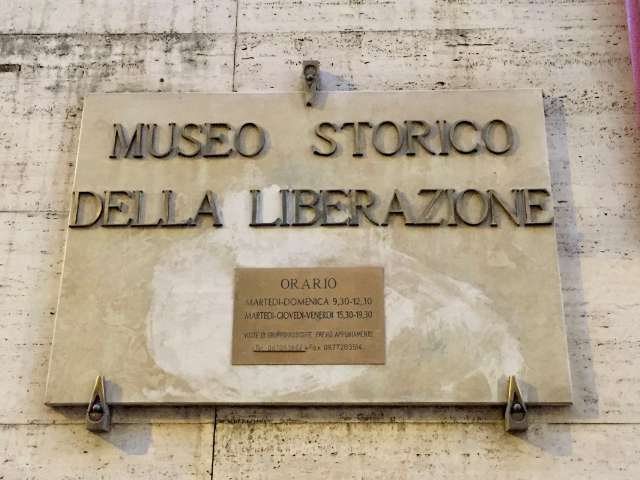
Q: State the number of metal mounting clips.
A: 3